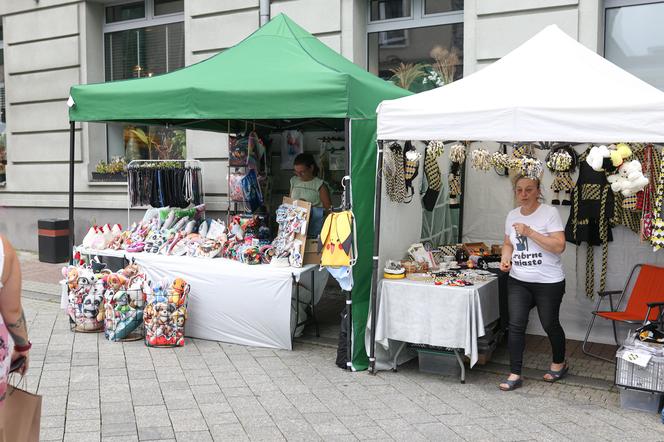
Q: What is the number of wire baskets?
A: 3